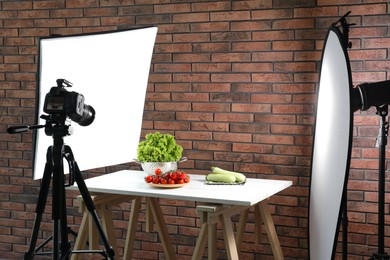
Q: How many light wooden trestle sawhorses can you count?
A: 2